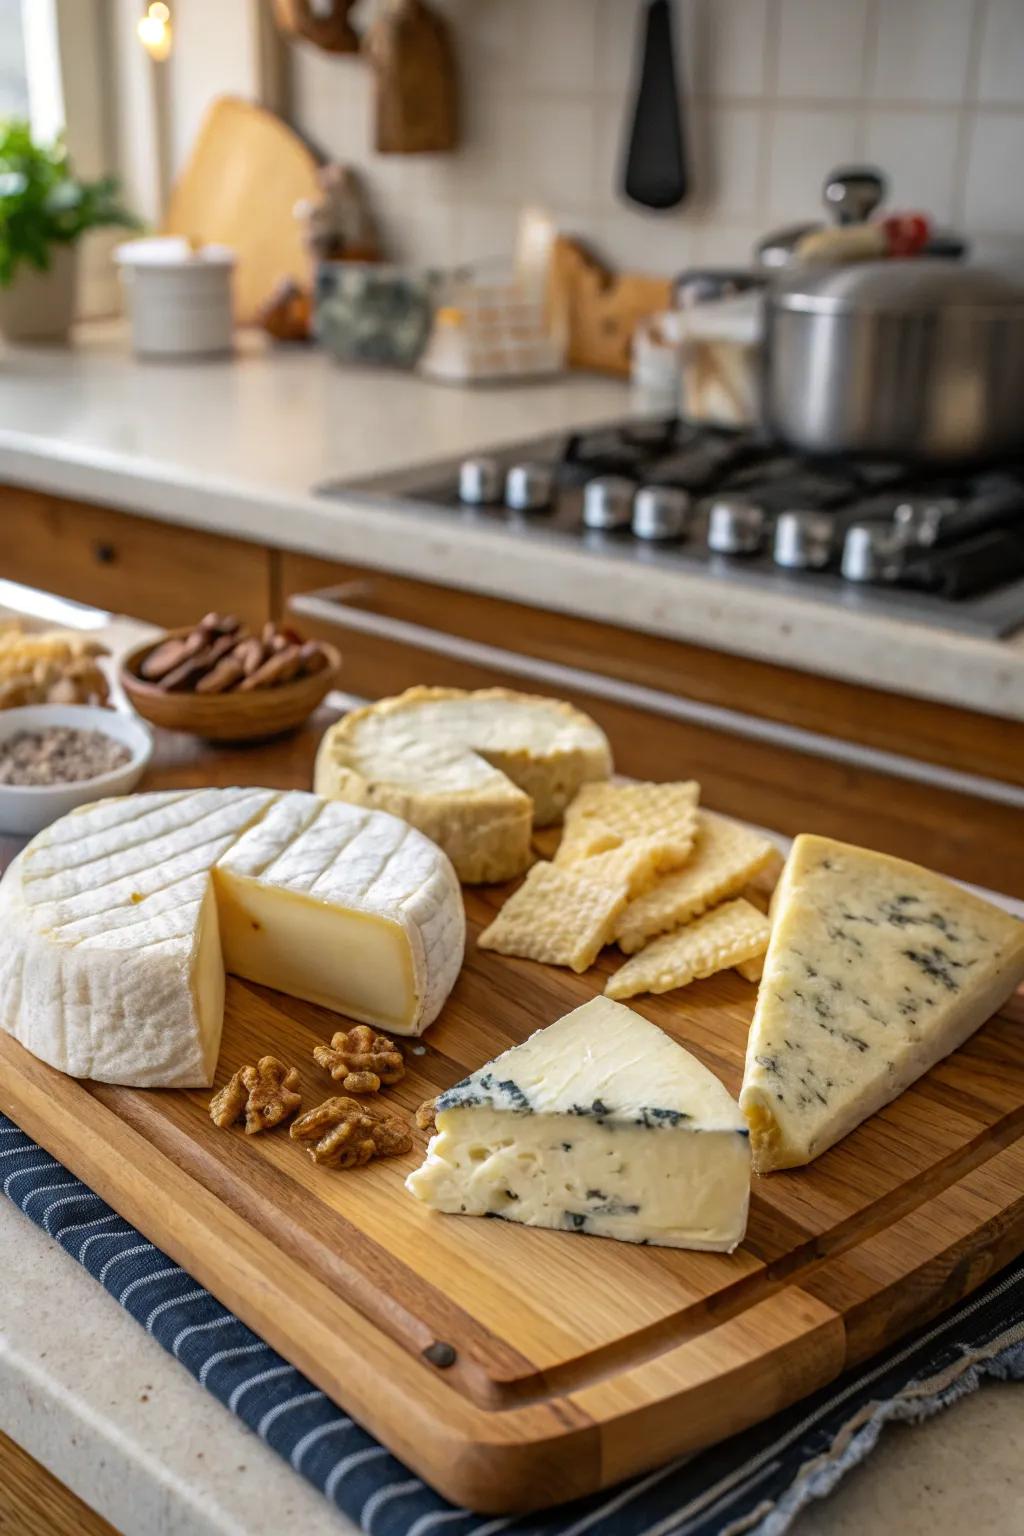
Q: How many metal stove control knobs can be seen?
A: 7